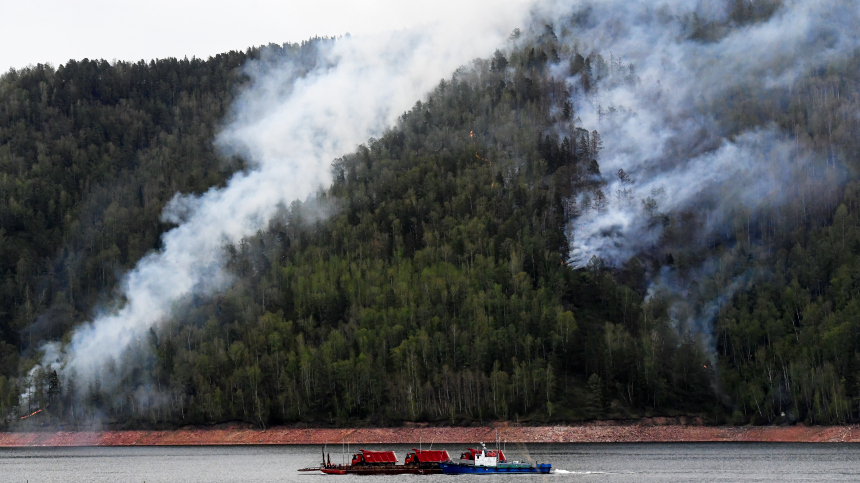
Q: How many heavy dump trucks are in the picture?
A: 3